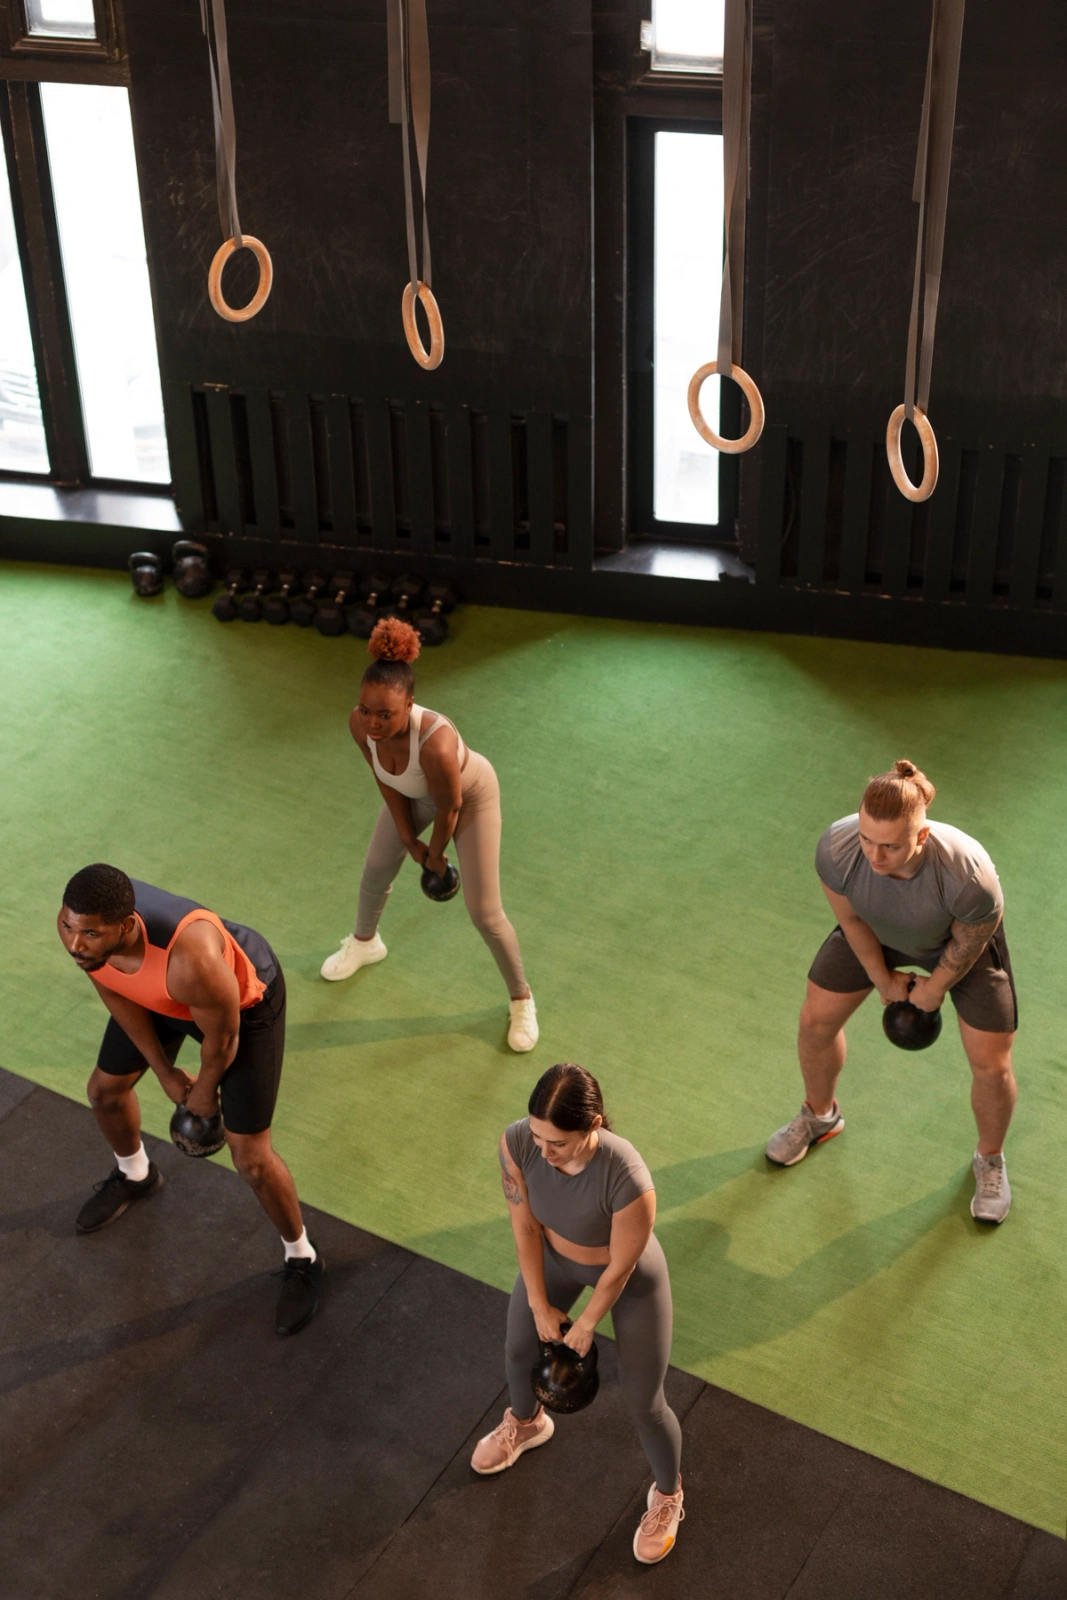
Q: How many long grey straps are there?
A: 4